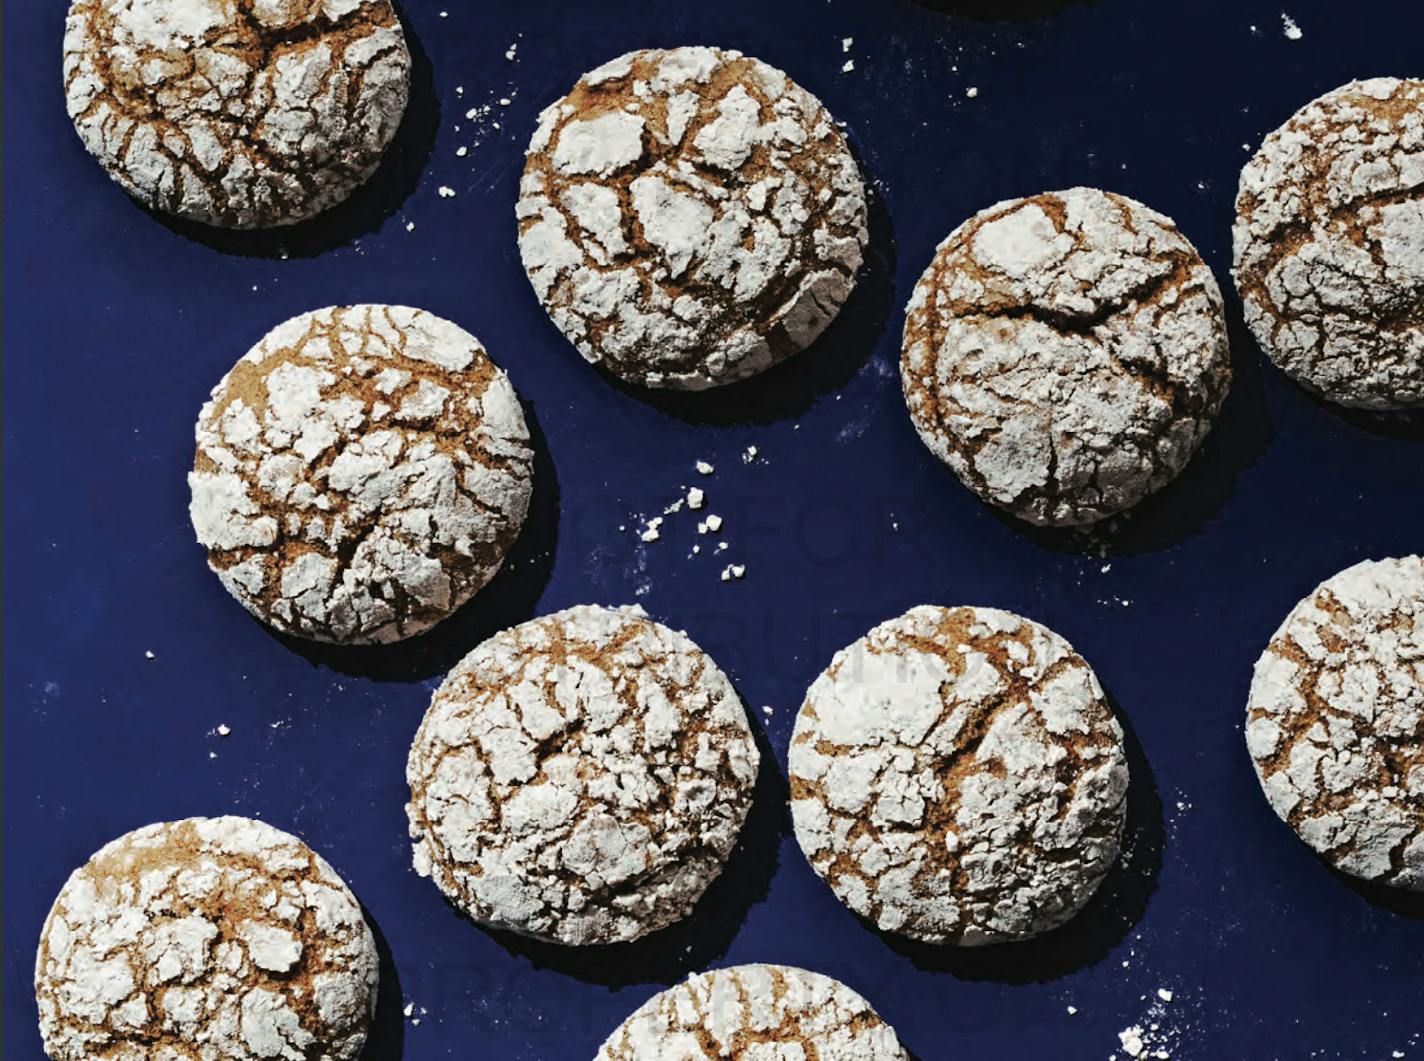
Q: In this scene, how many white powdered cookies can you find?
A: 10